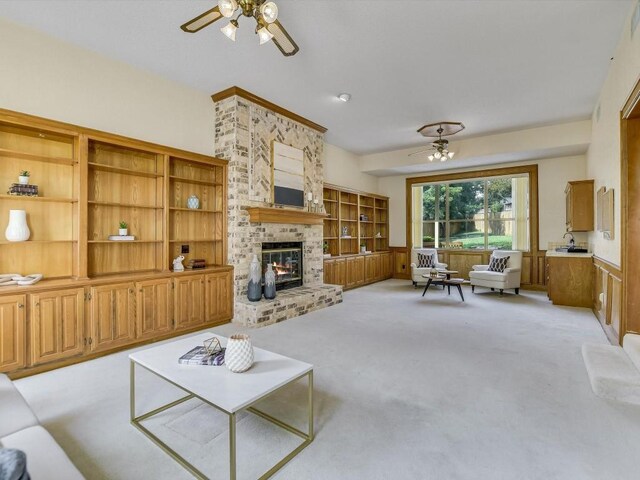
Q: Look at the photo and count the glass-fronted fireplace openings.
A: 1